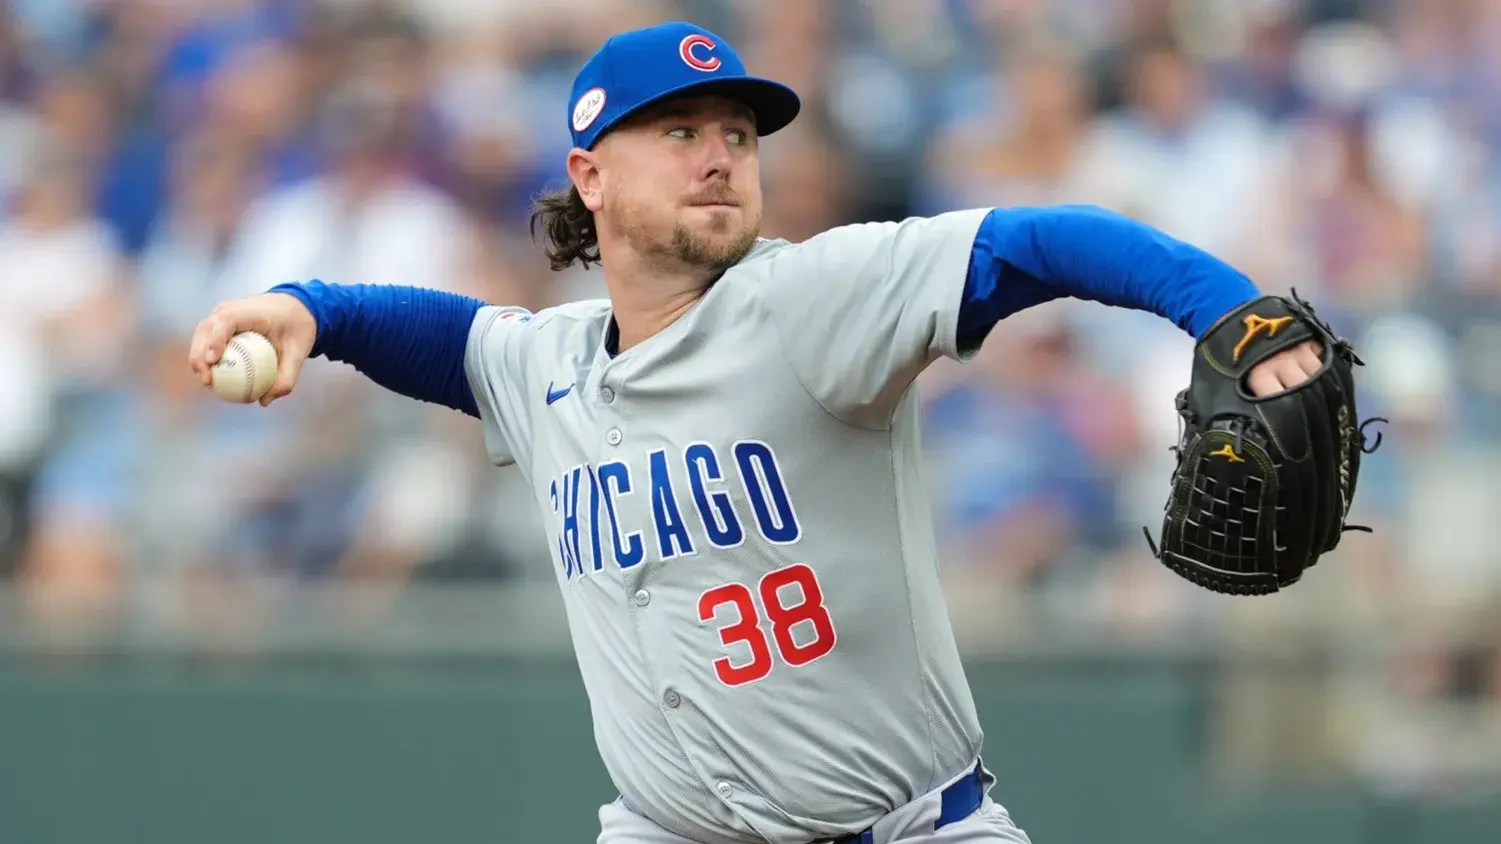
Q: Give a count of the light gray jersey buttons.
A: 5